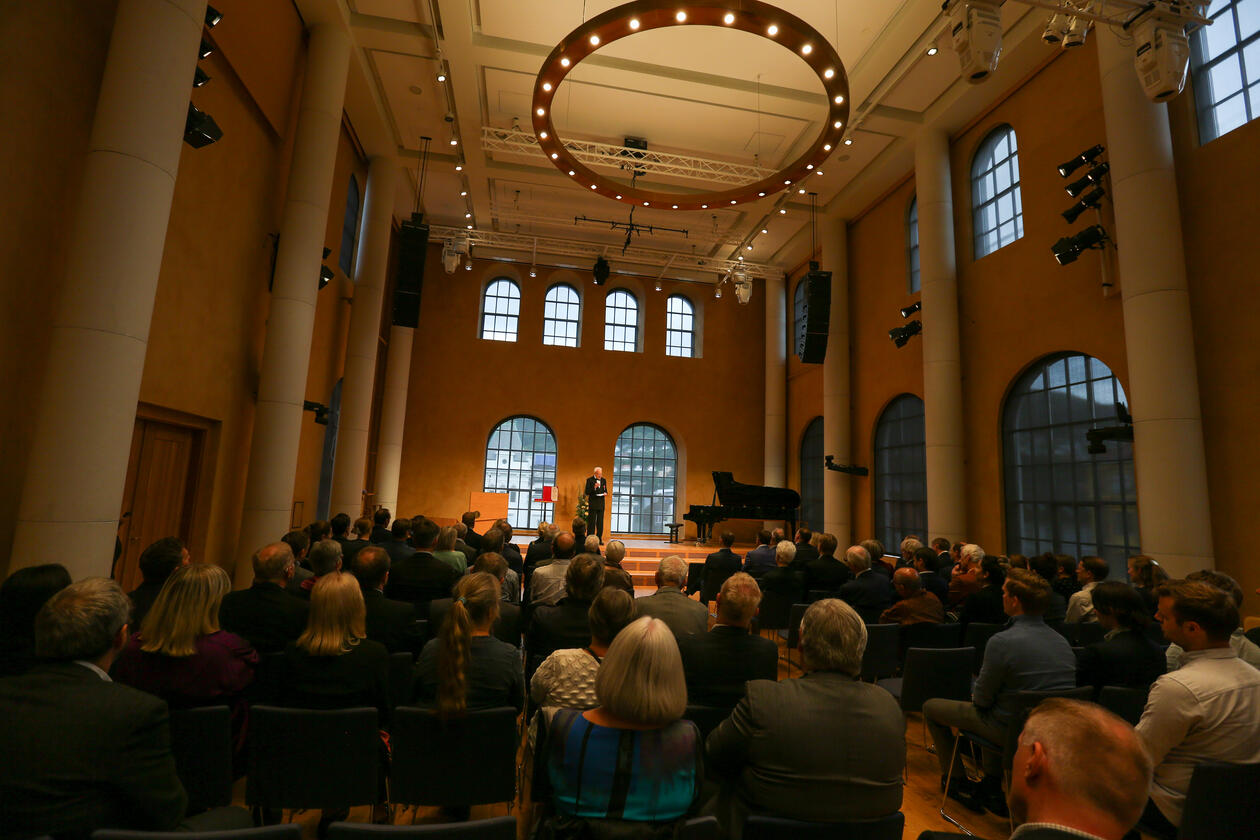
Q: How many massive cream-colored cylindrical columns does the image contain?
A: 8